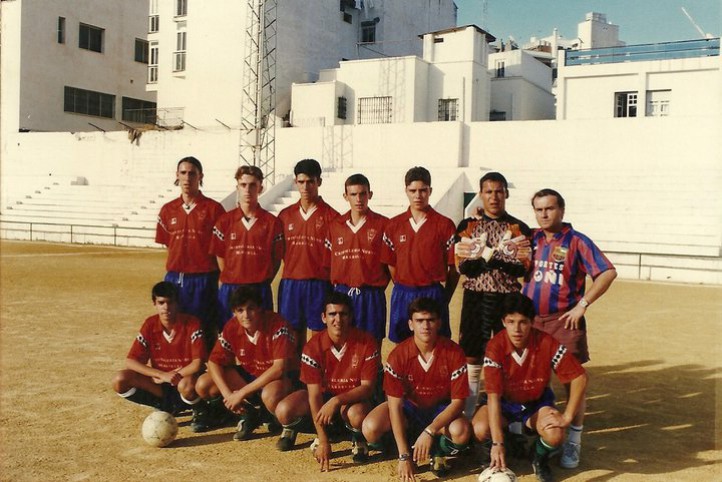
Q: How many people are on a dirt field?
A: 12